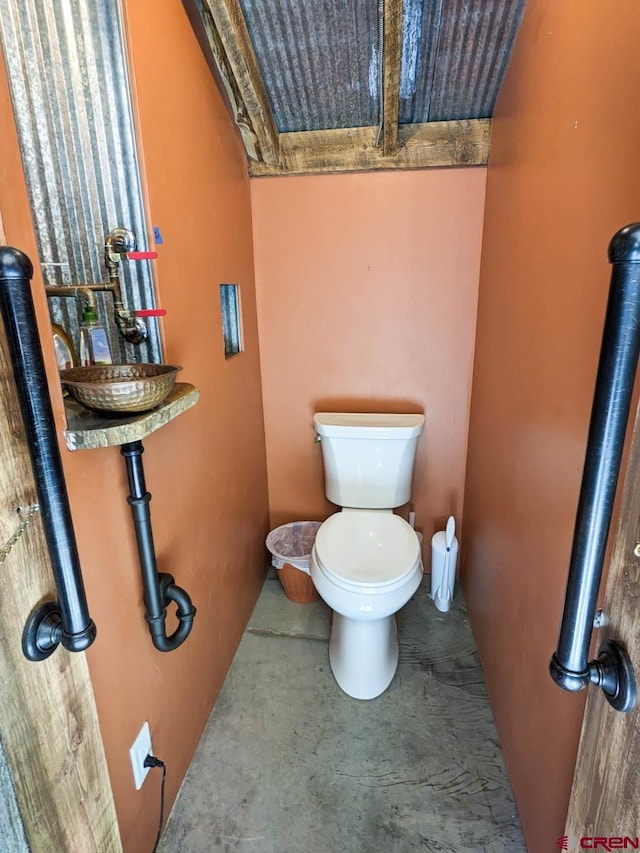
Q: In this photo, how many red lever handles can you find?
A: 2